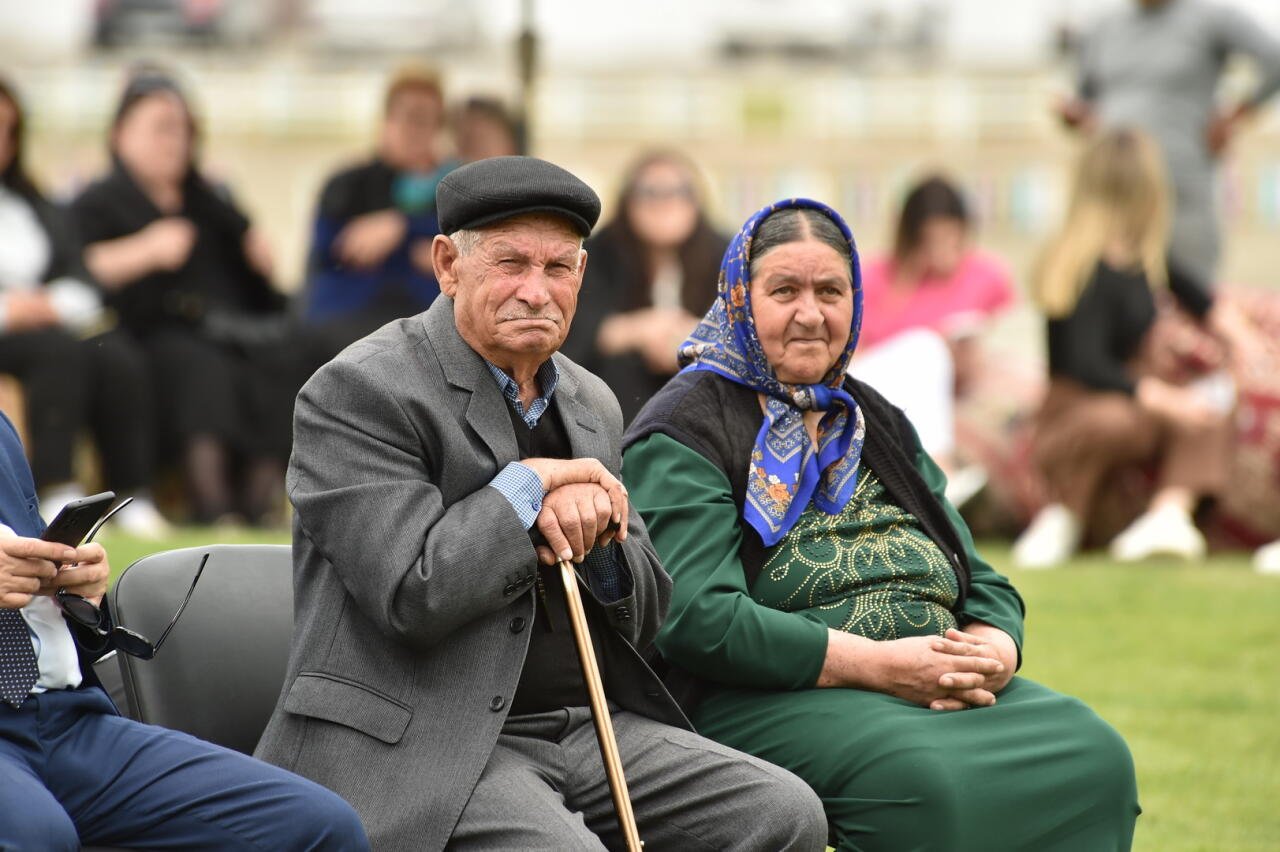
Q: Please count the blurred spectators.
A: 8